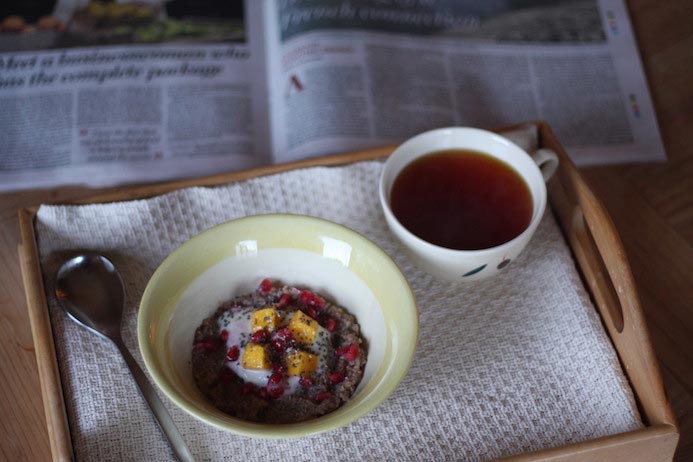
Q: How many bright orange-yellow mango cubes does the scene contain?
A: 4